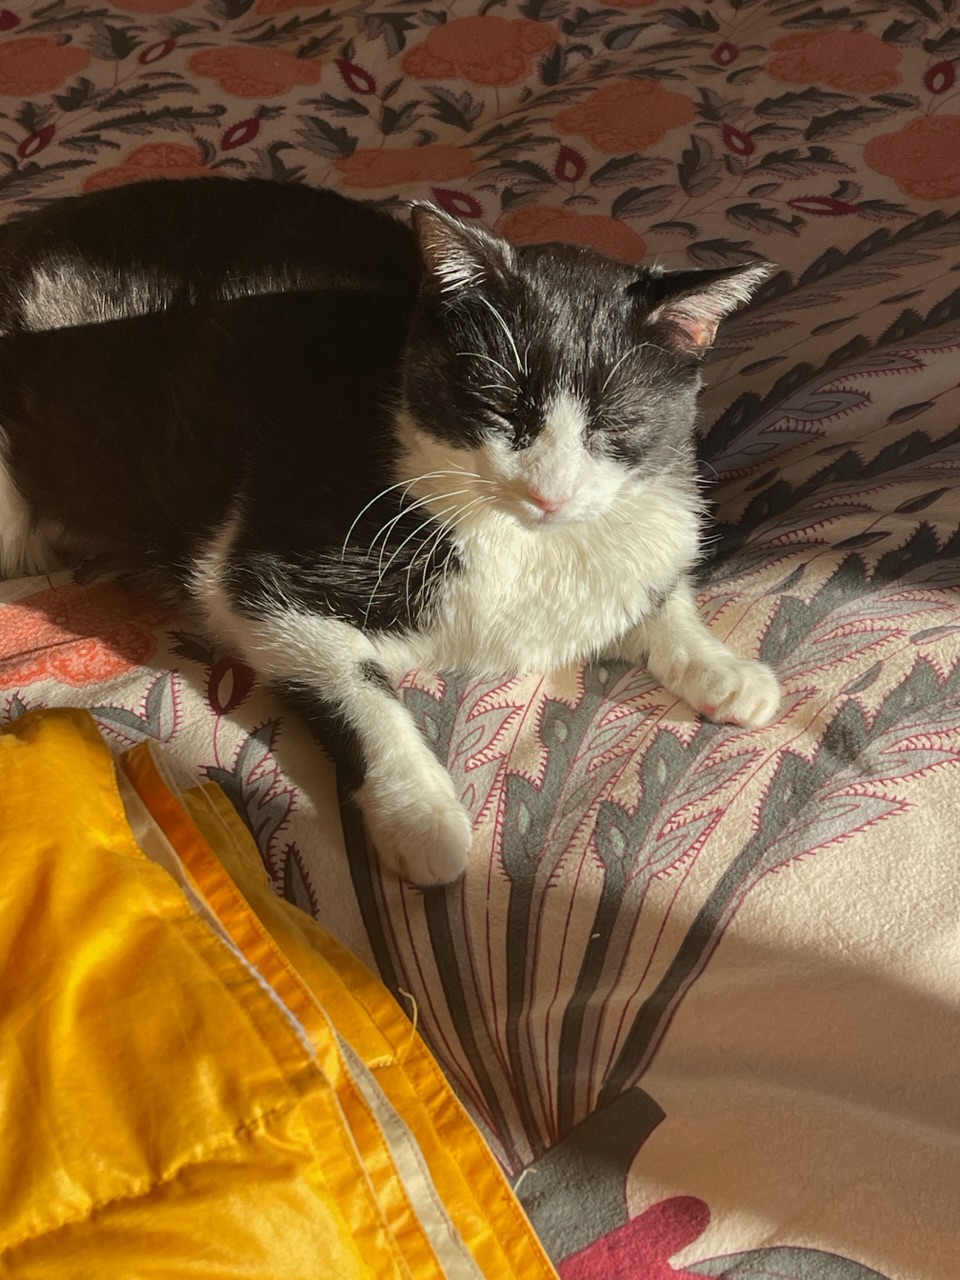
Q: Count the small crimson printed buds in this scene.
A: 12